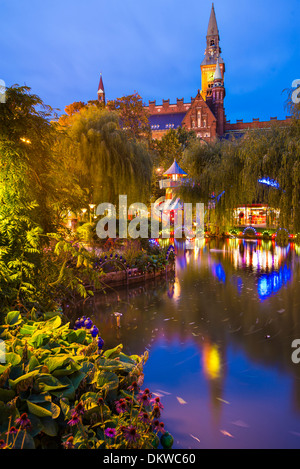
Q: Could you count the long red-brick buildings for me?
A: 1